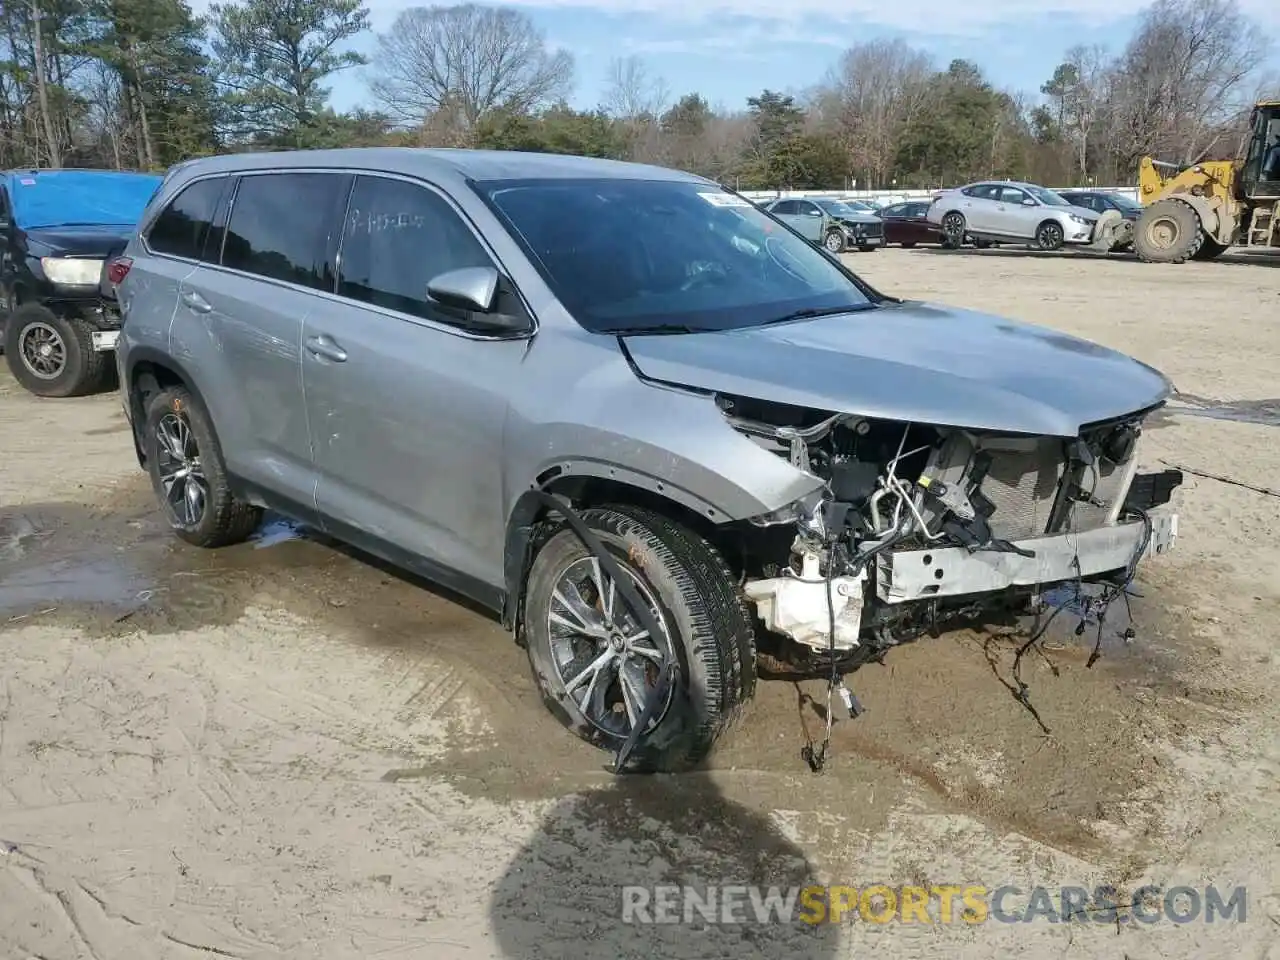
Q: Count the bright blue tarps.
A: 1